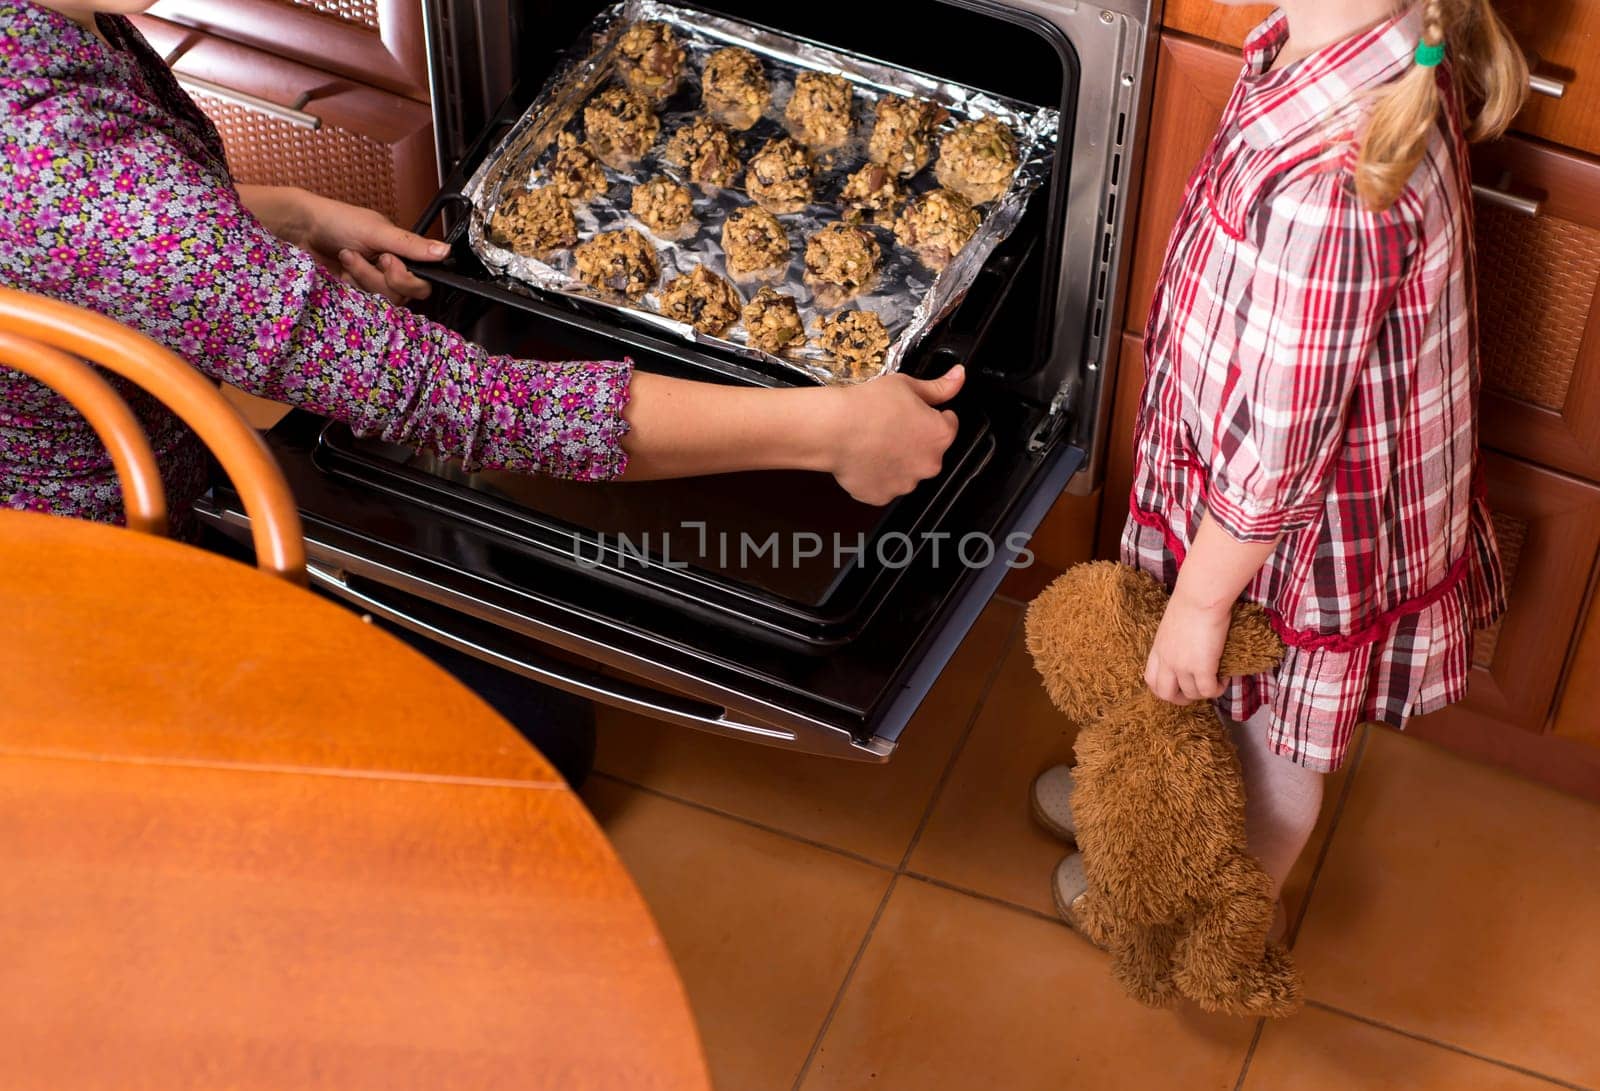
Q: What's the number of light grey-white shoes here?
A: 2